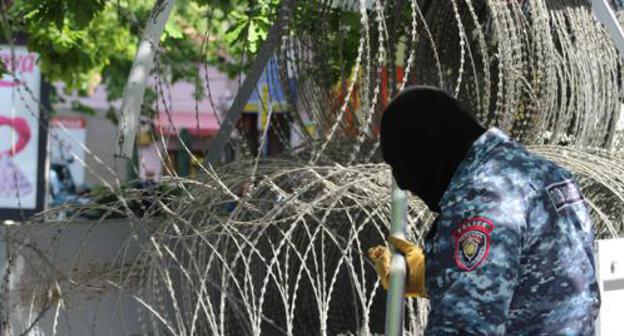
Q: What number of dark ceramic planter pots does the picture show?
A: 0